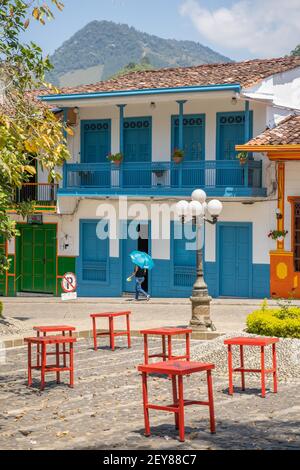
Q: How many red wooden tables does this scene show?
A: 6